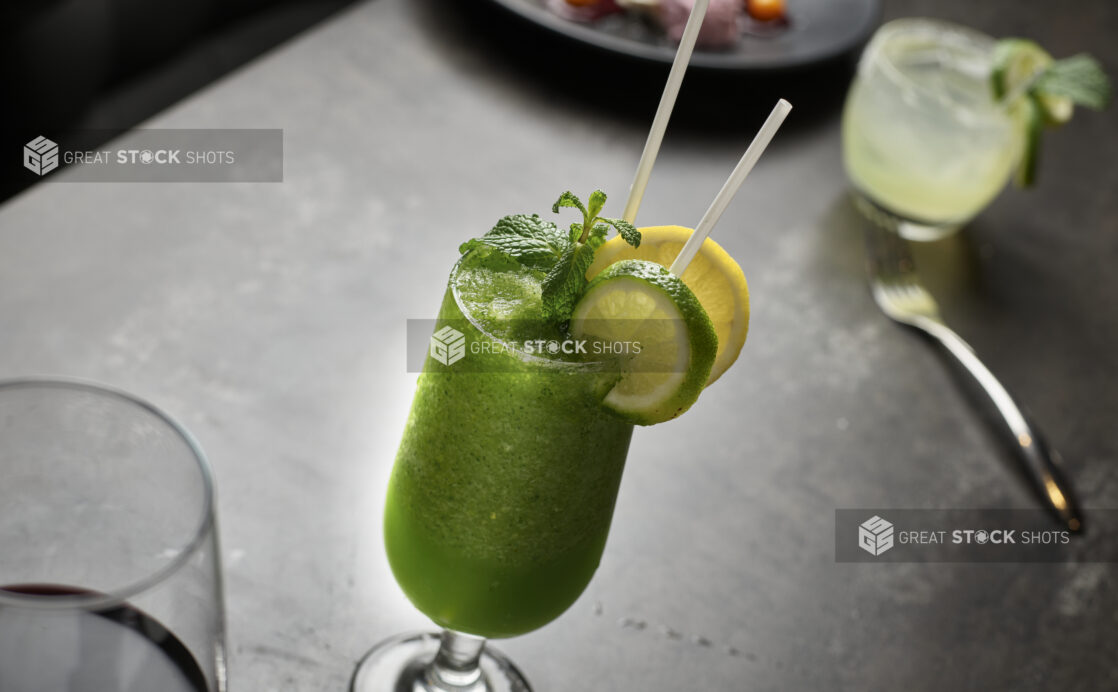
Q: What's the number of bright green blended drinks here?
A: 1